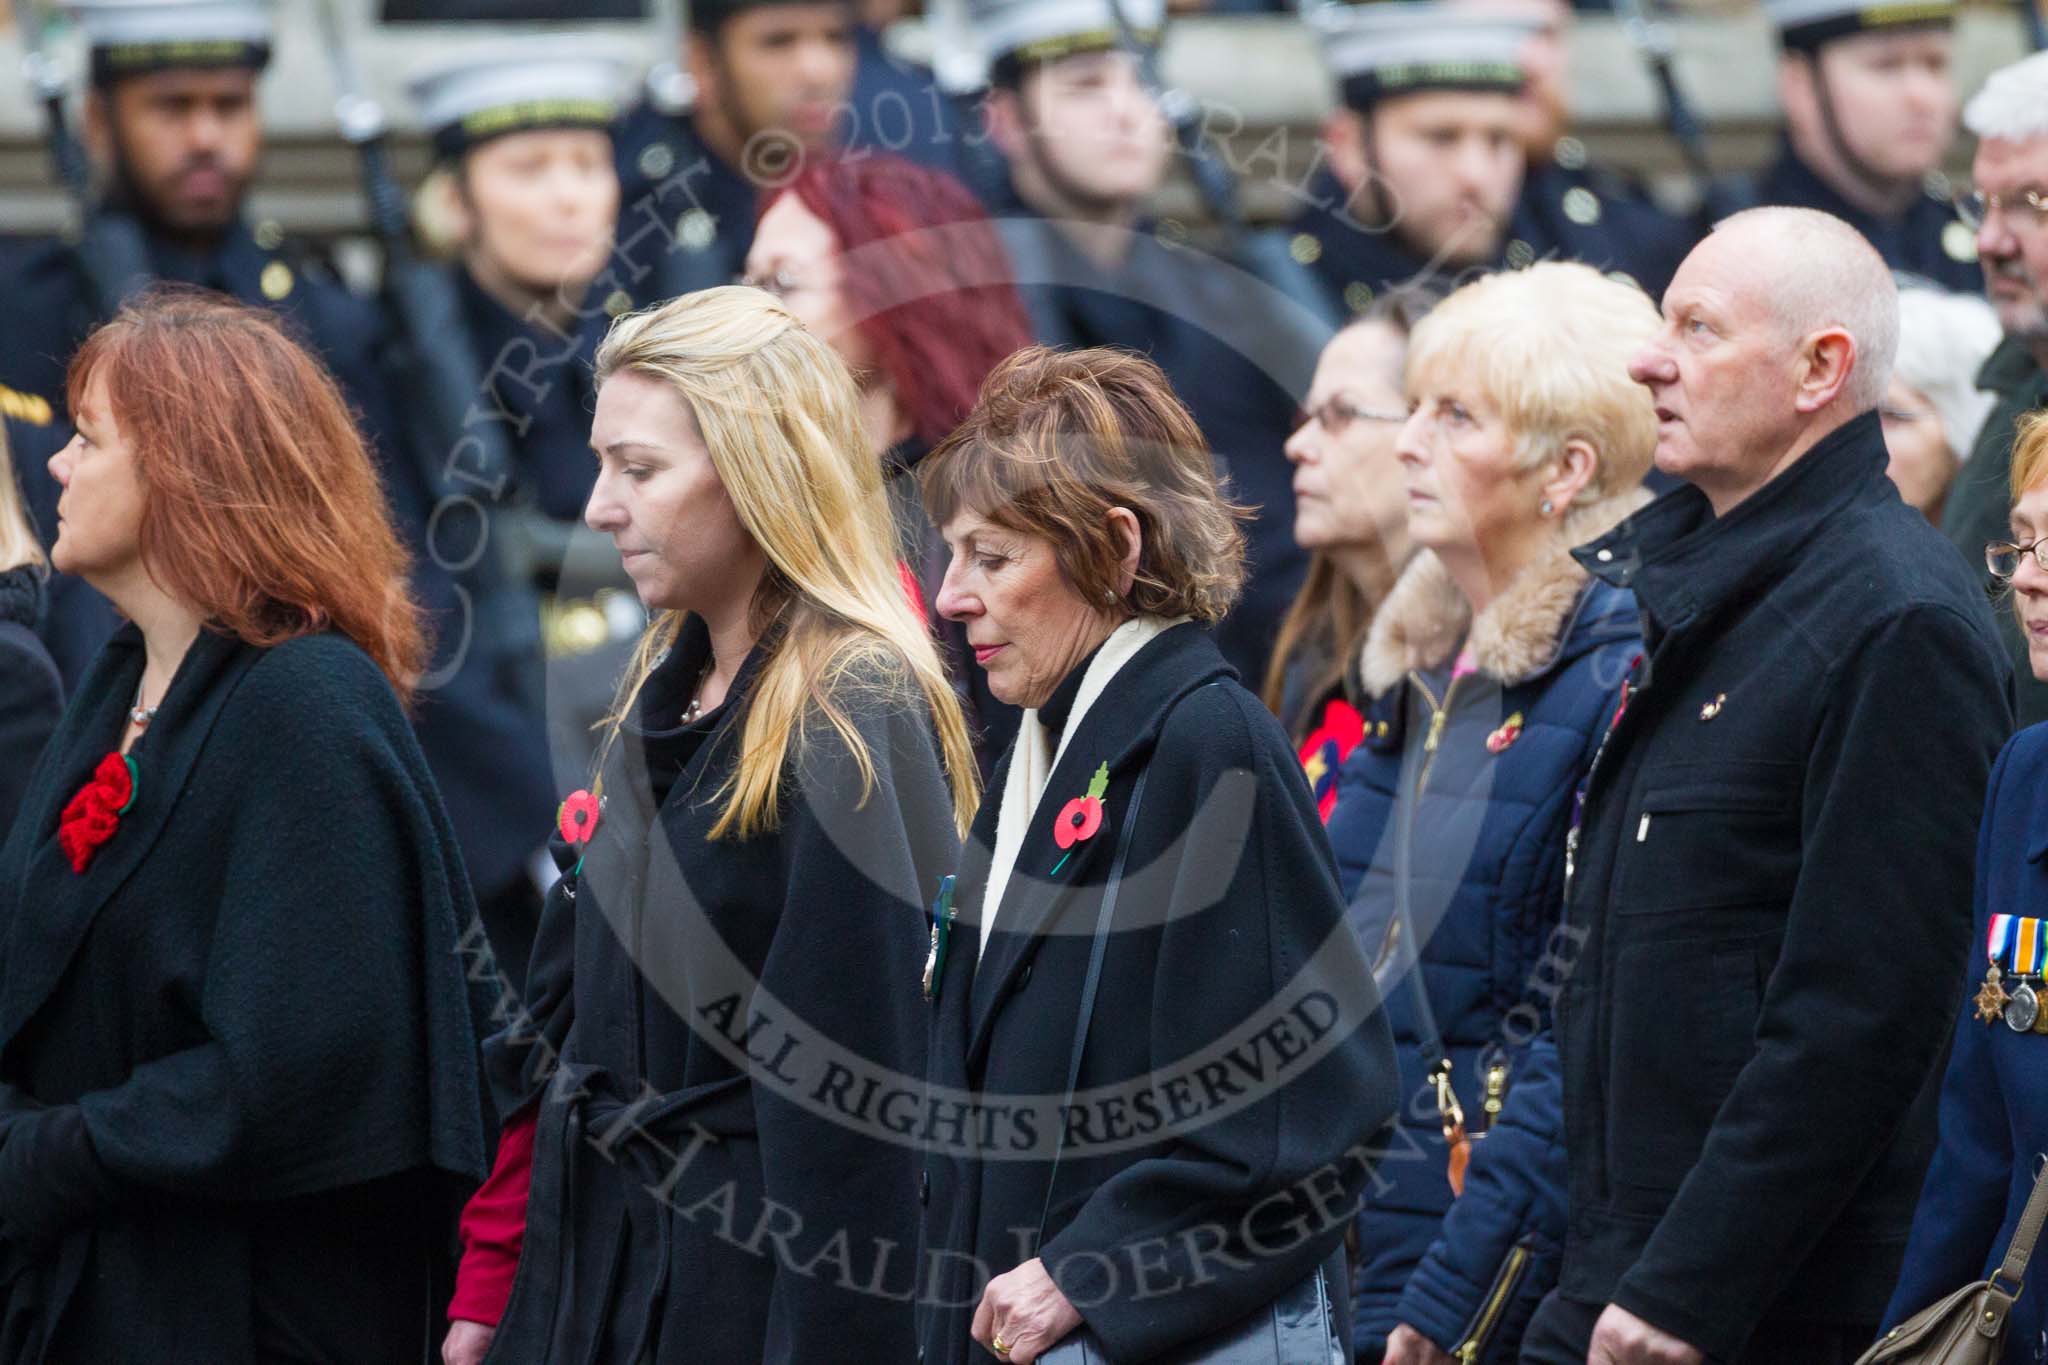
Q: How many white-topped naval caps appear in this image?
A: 5